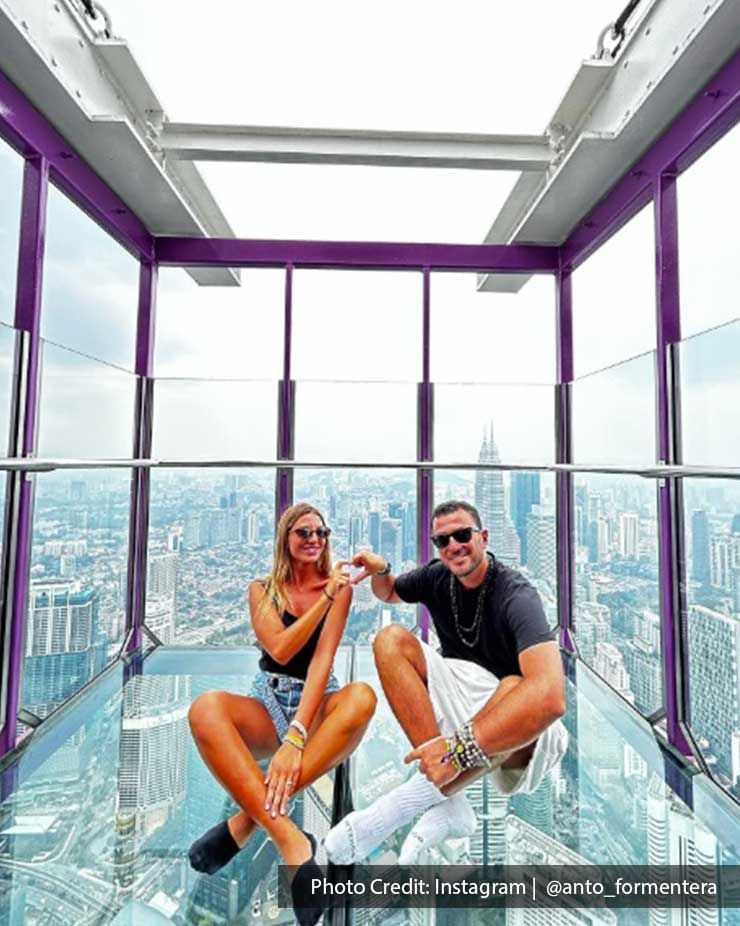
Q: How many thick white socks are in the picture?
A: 2